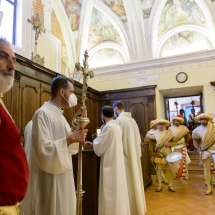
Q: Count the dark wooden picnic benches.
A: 0